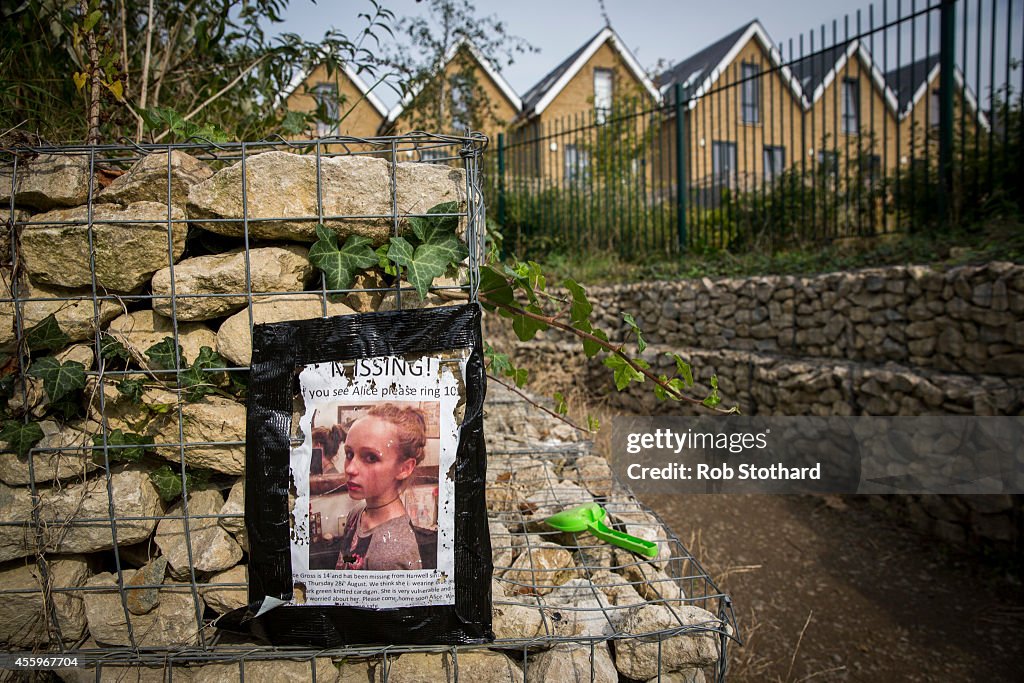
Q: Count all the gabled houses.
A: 6